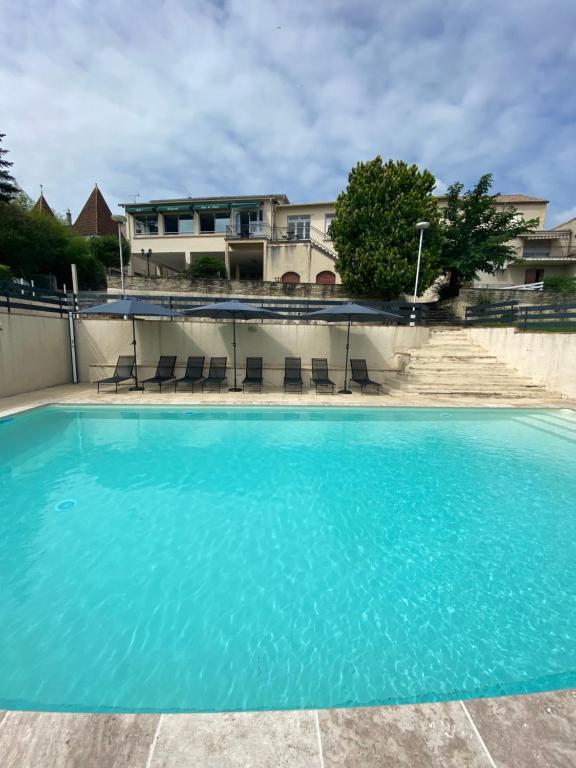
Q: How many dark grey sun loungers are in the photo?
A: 8